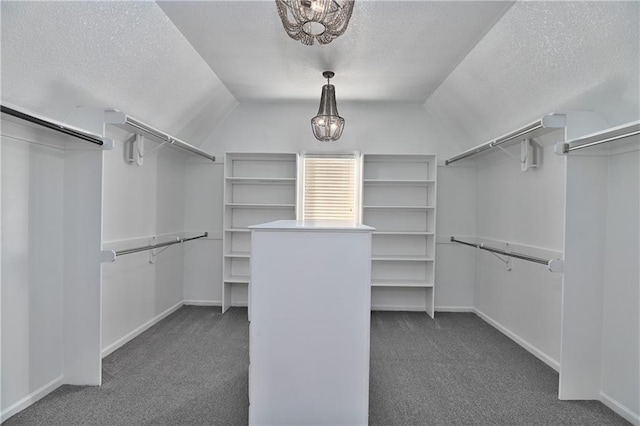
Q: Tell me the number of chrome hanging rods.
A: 6